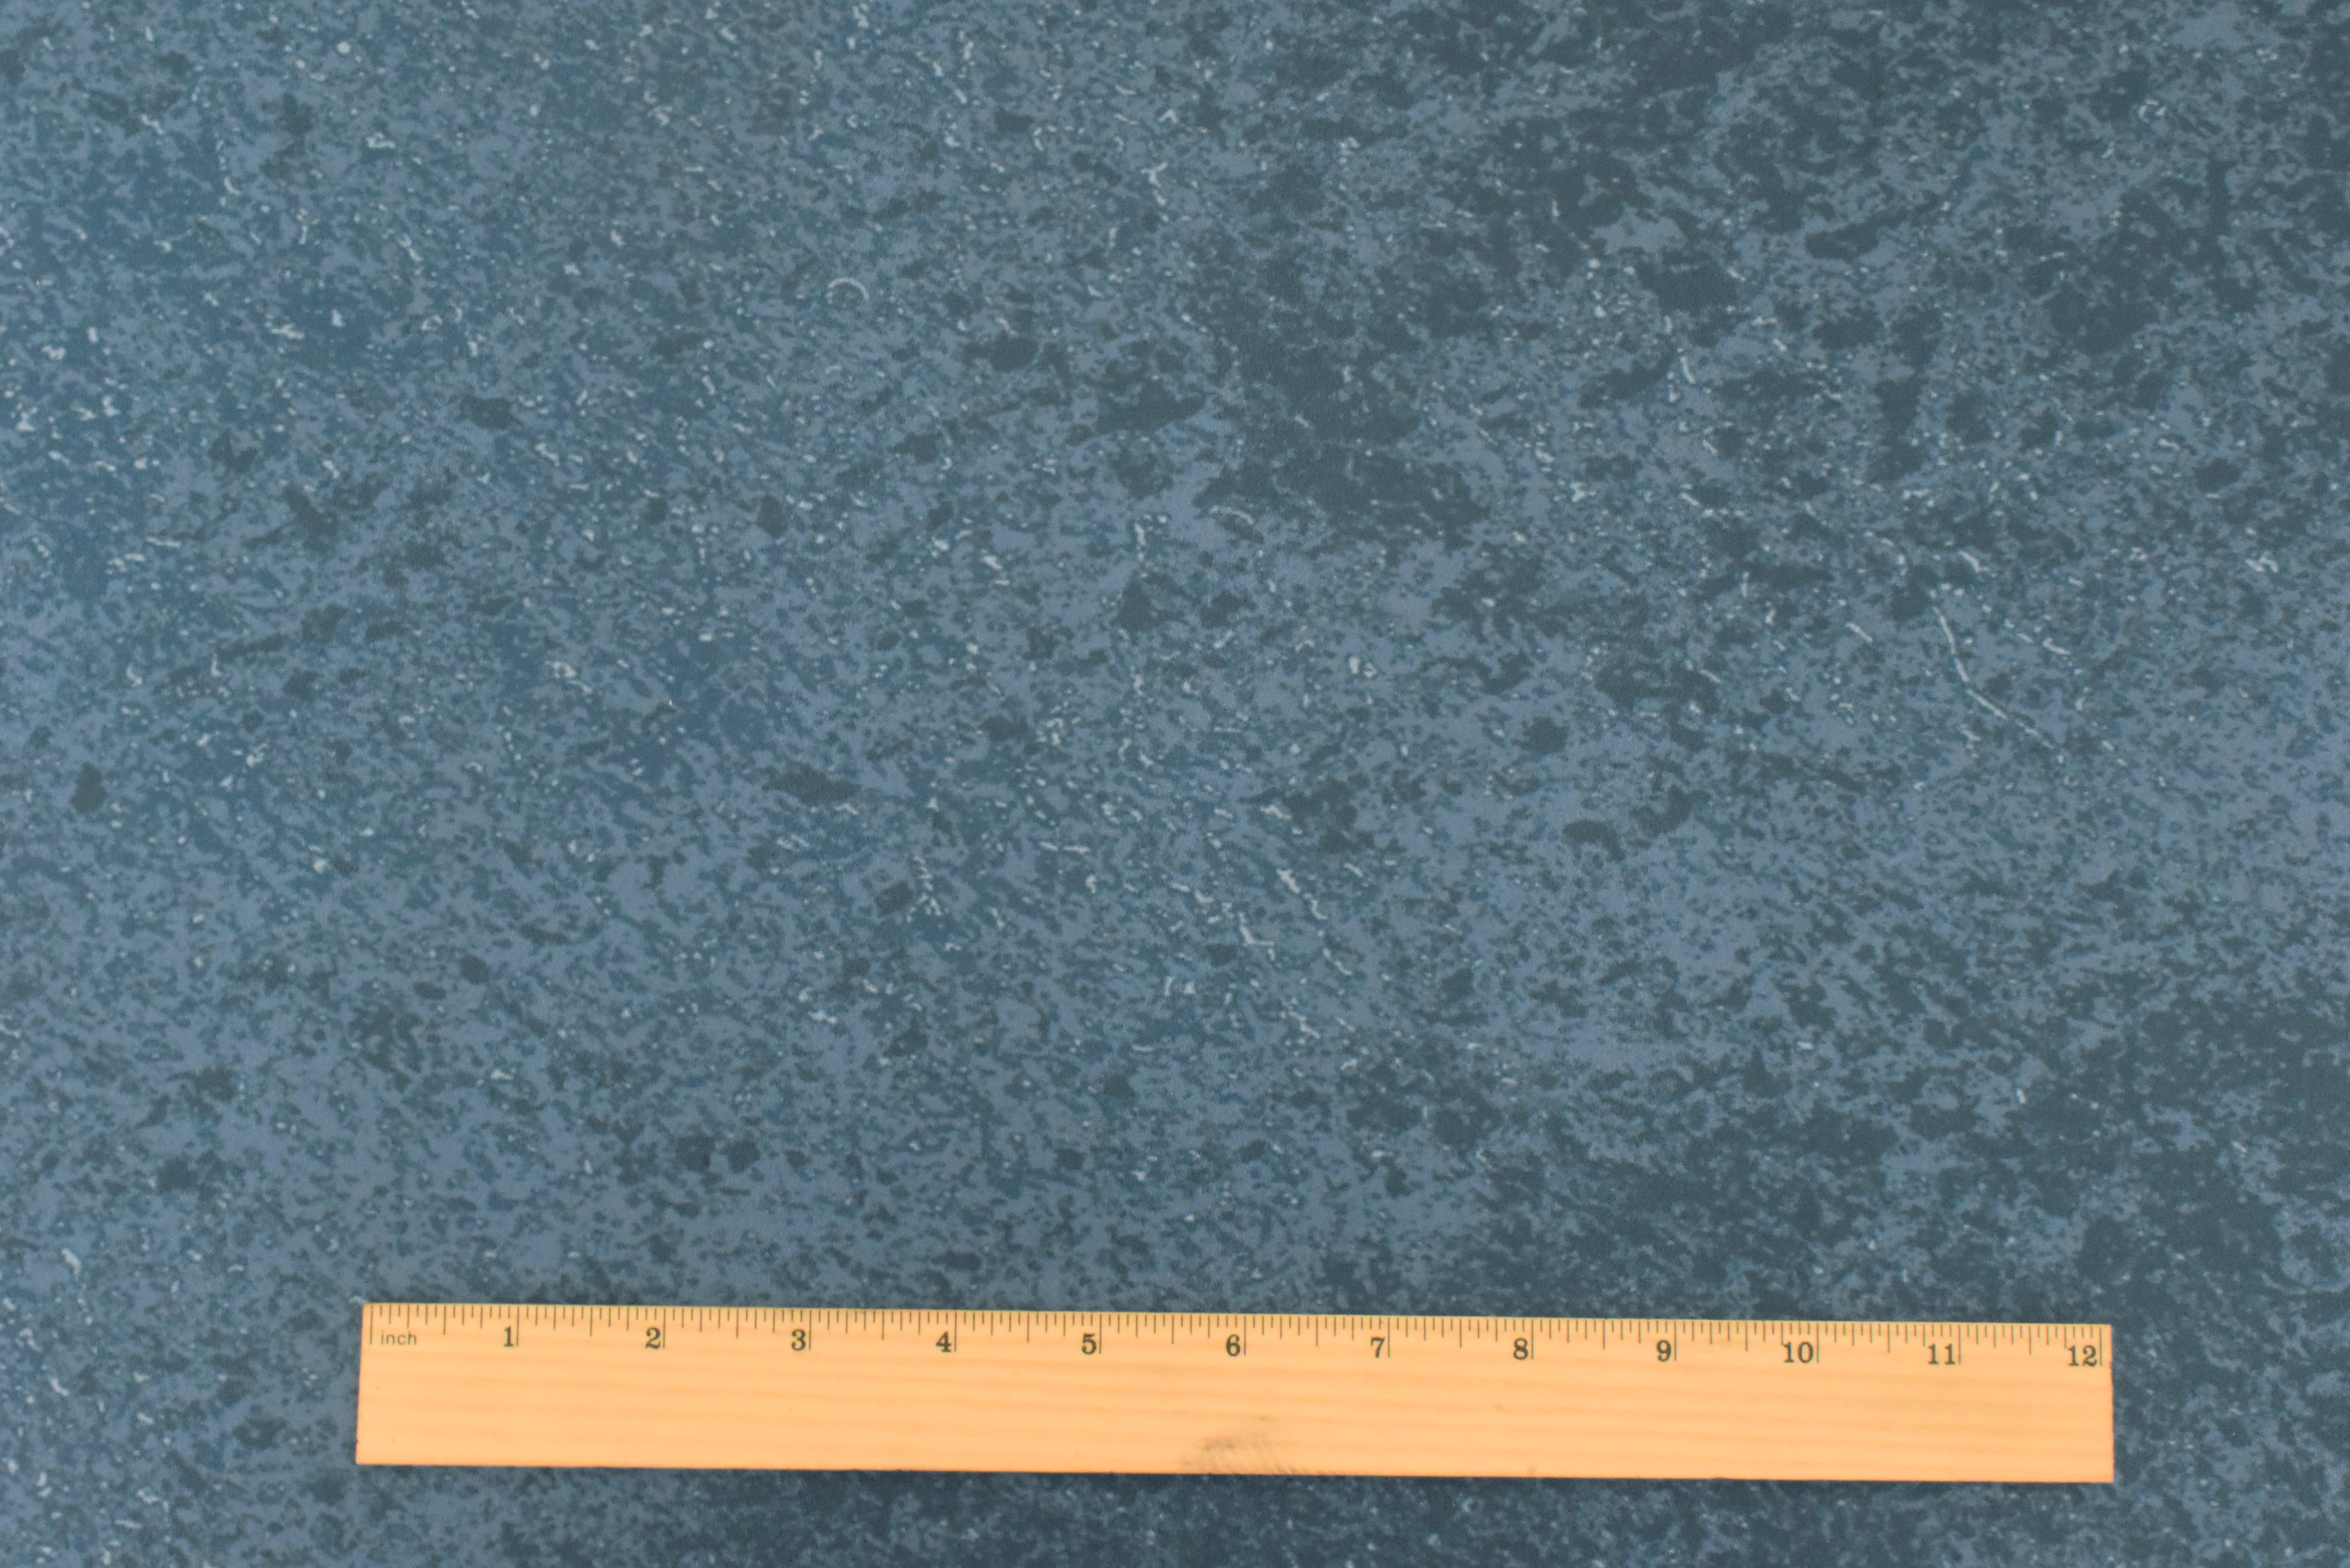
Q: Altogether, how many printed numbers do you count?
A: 12